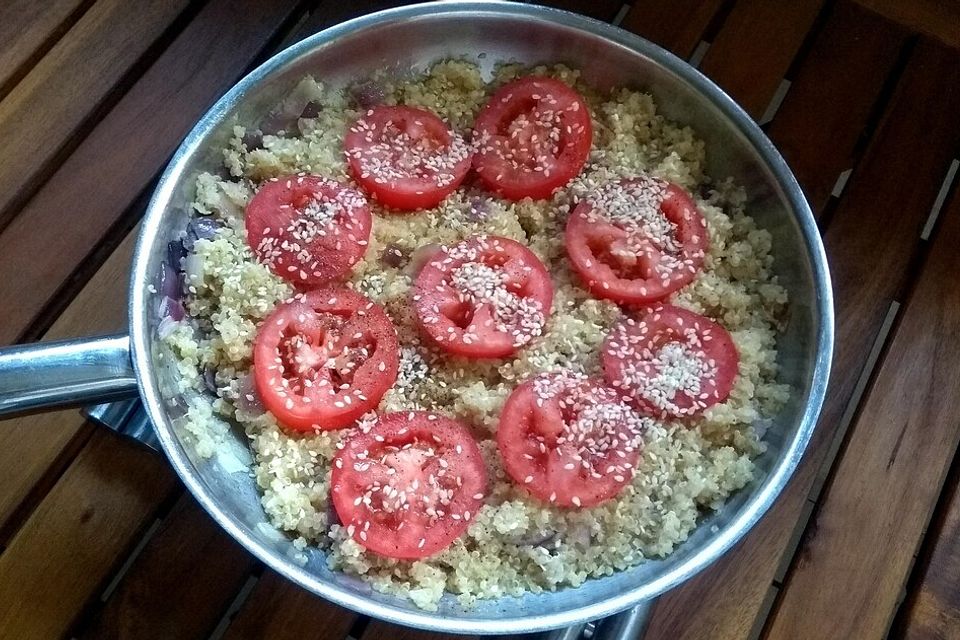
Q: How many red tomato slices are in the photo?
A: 9